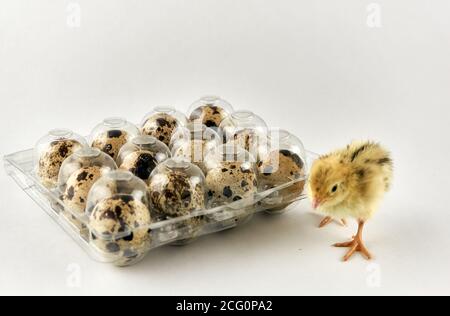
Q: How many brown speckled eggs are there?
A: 12